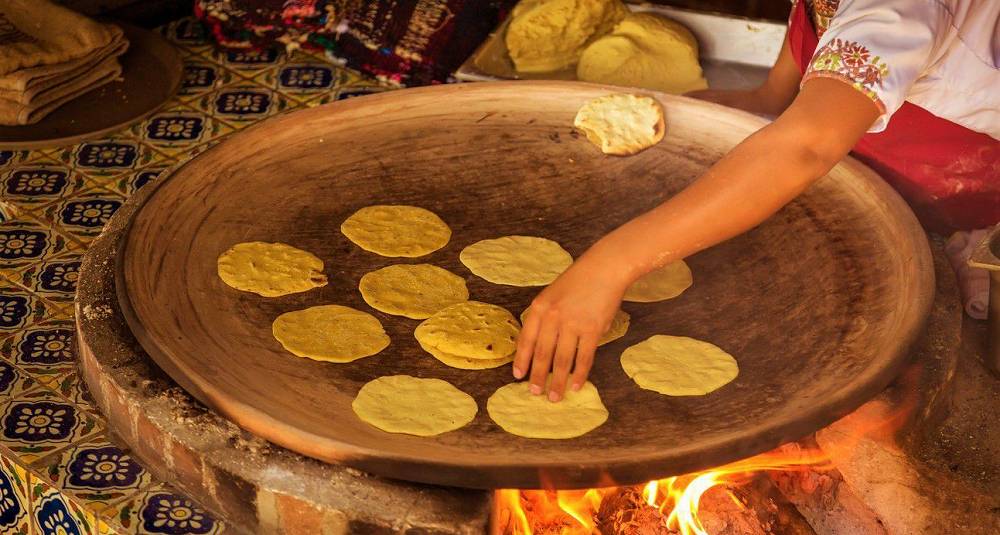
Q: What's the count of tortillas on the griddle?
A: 12